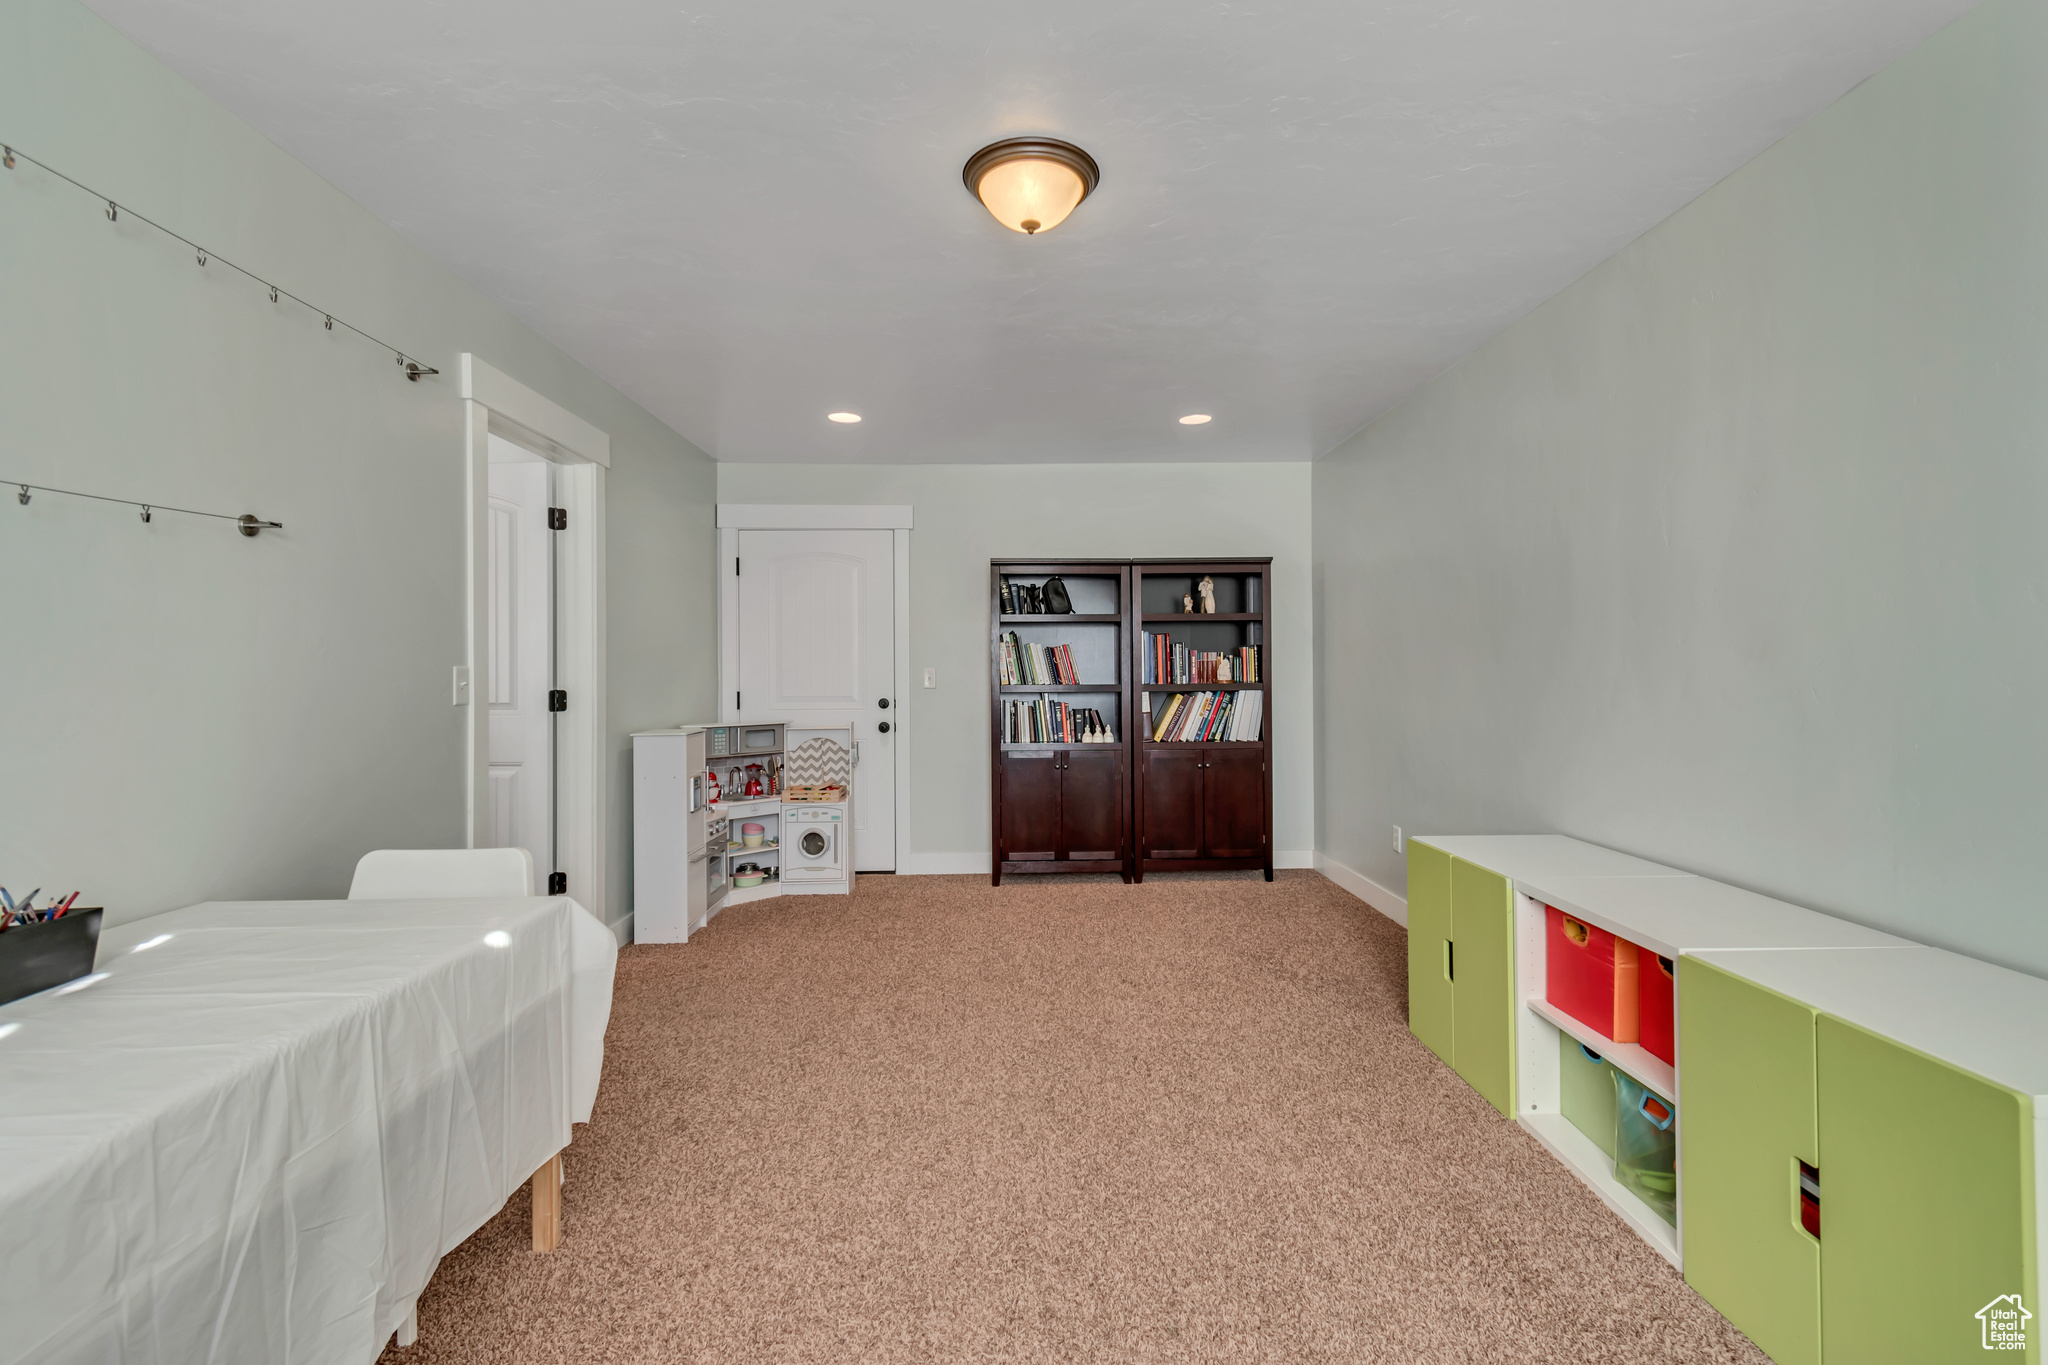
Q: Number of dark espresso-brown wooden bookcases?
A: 2